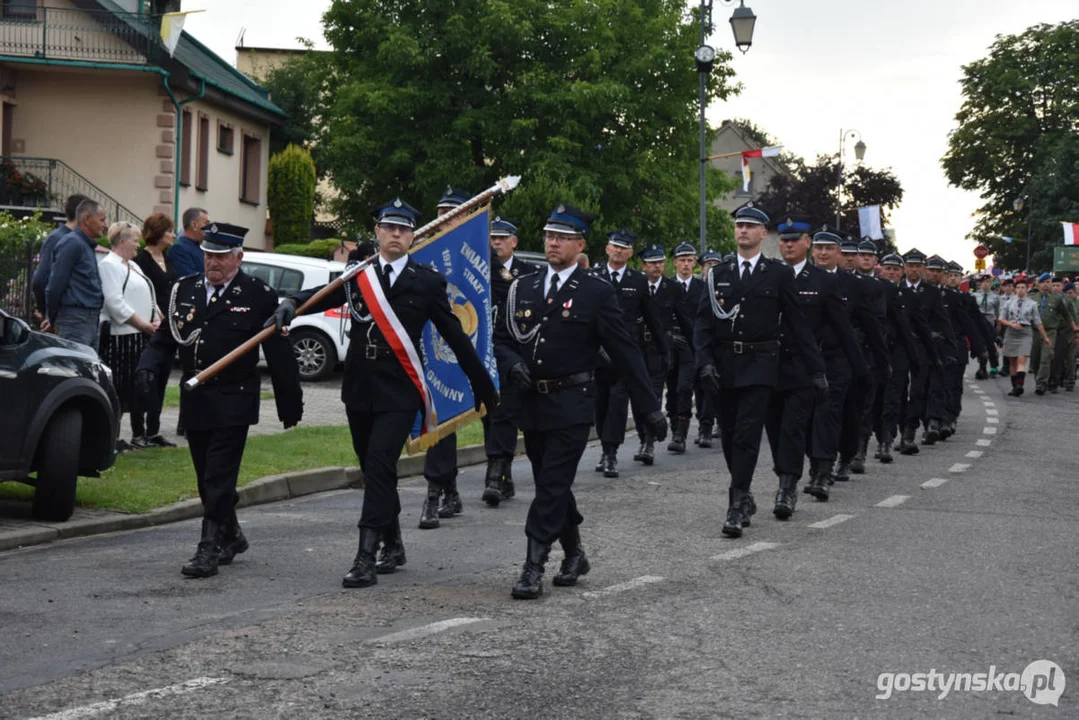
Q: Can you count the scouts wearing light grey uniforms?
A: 3